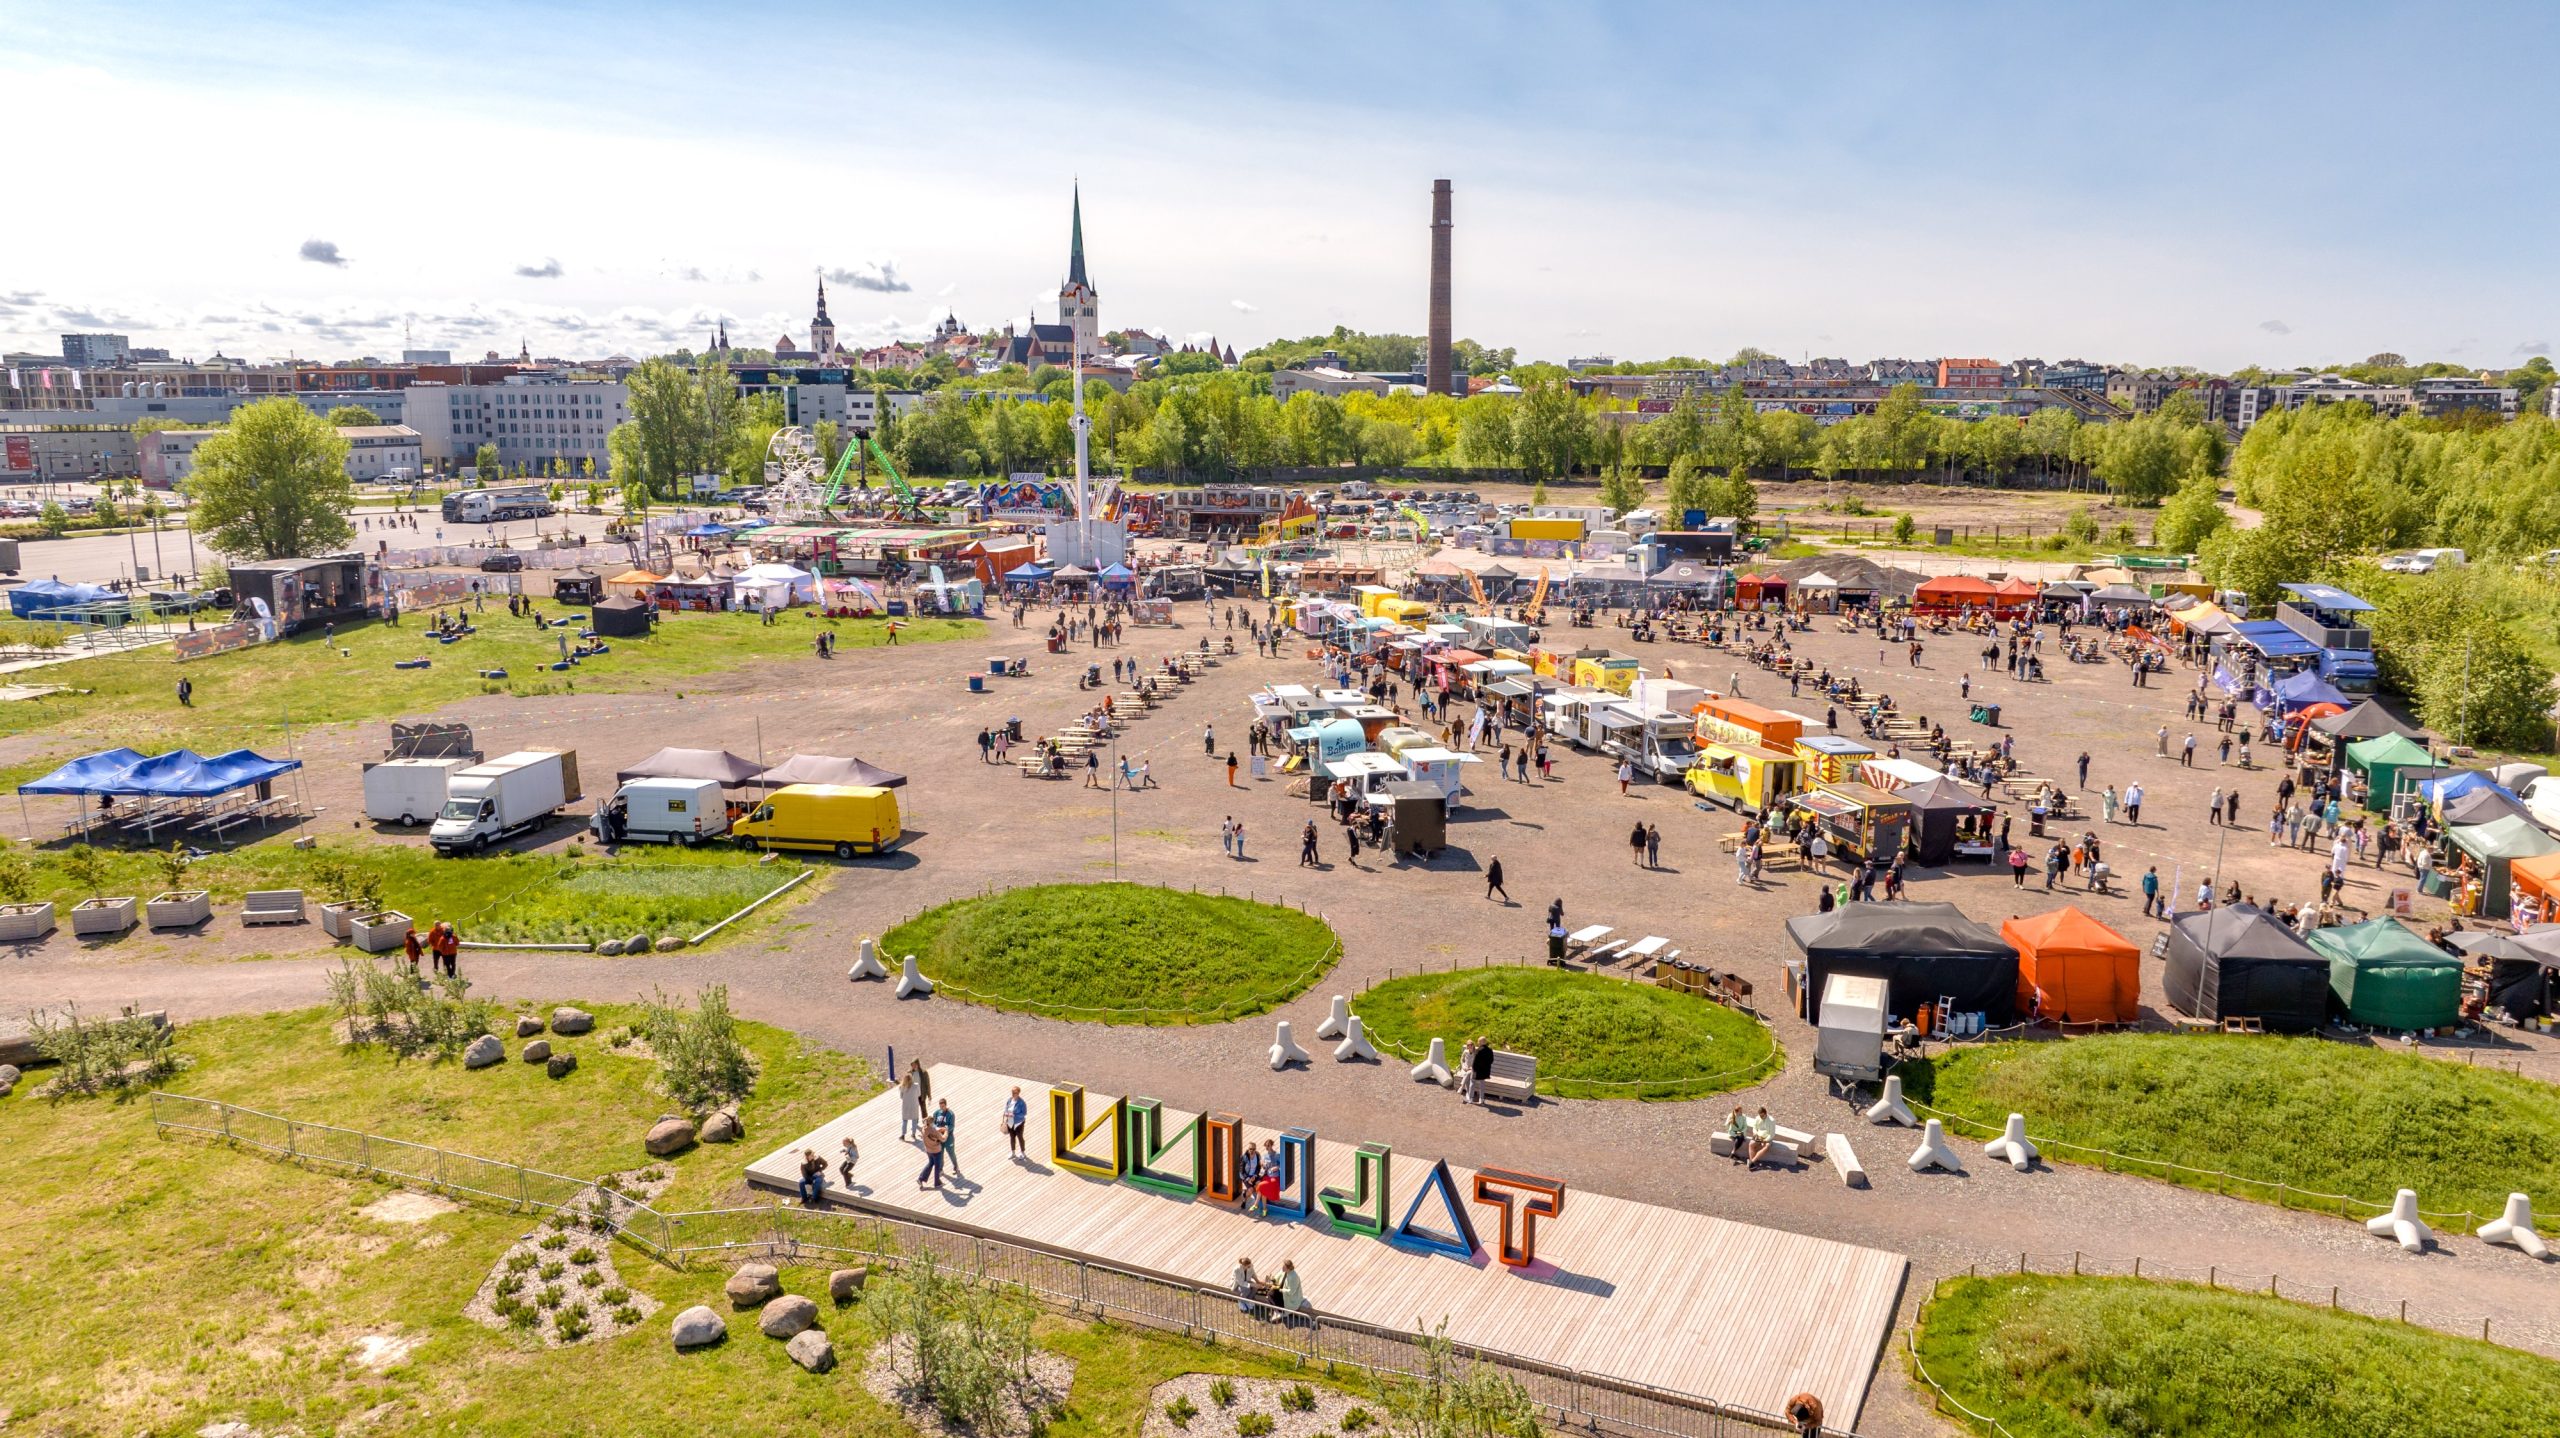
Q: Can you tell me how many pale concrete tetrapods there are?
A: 11